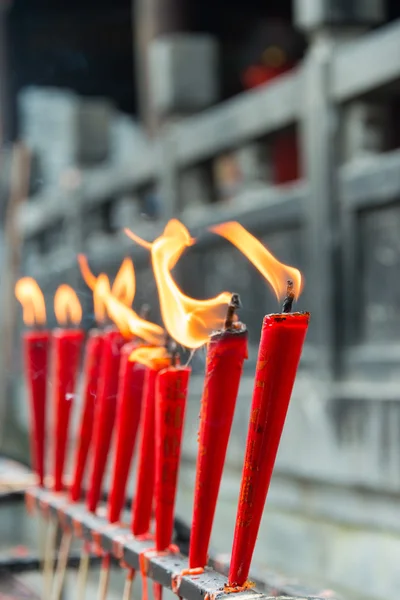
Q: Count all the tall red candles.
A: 9